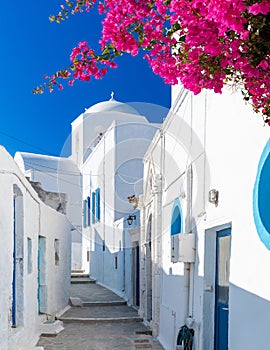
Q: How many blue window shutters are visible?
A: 4